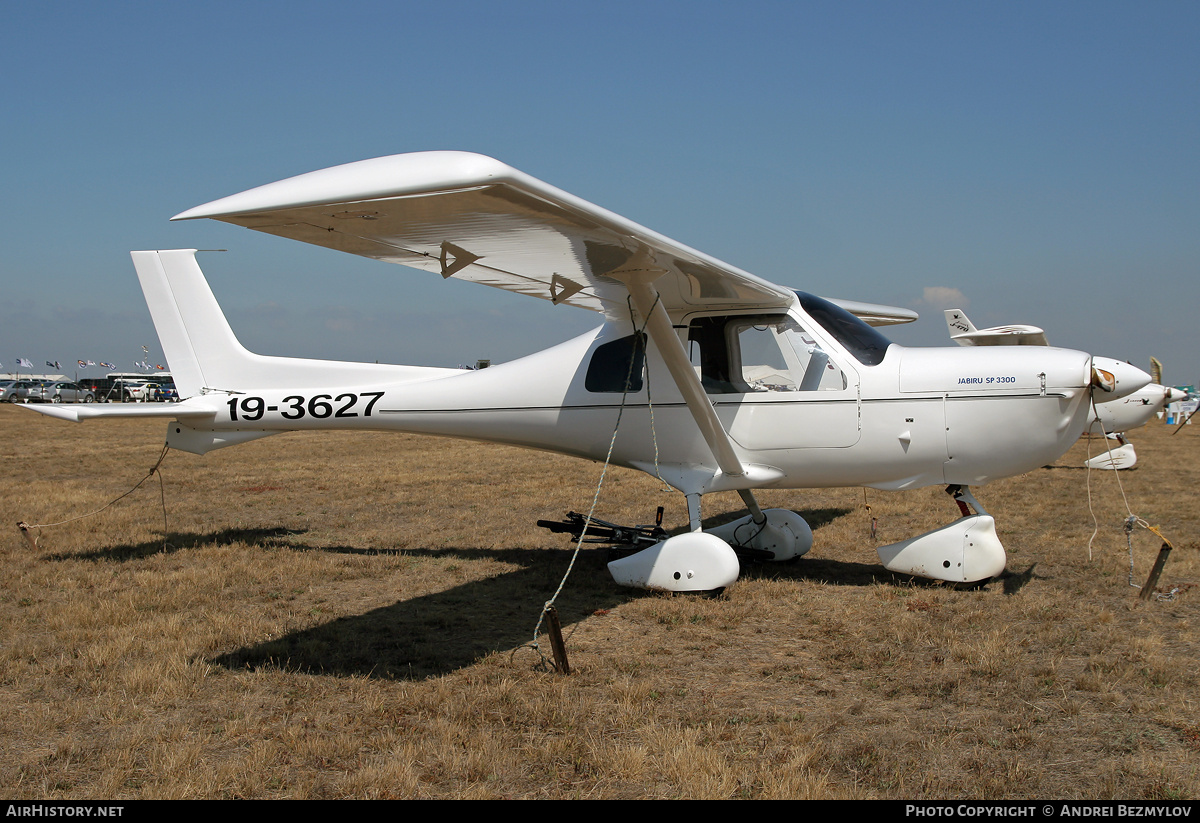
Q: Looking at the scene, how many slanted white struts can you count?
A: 1